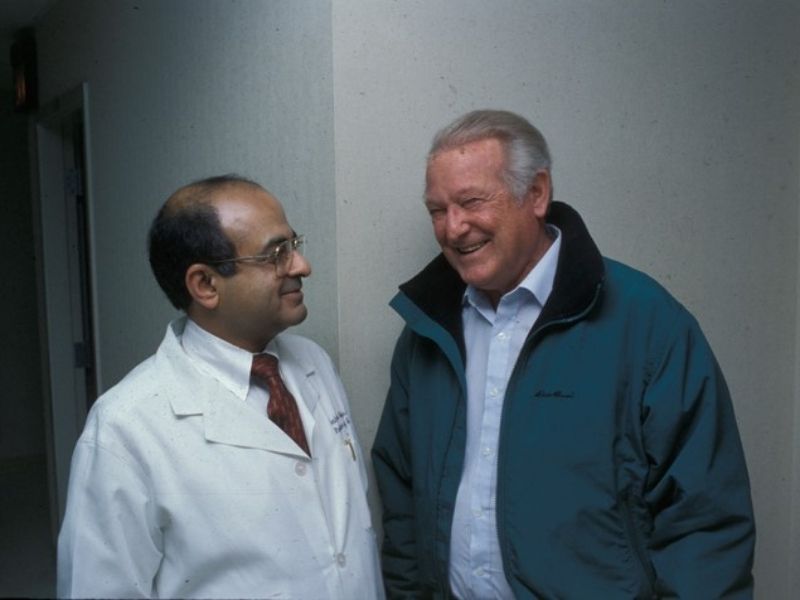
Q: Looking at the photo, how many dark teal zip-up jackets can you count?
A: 1